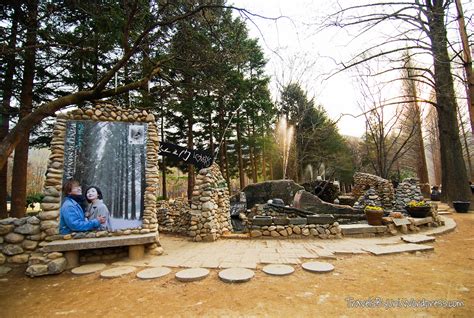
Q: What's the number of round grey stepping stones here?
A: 7